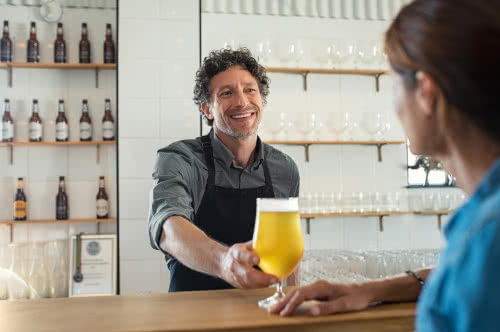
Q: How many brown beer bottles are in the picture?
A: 13